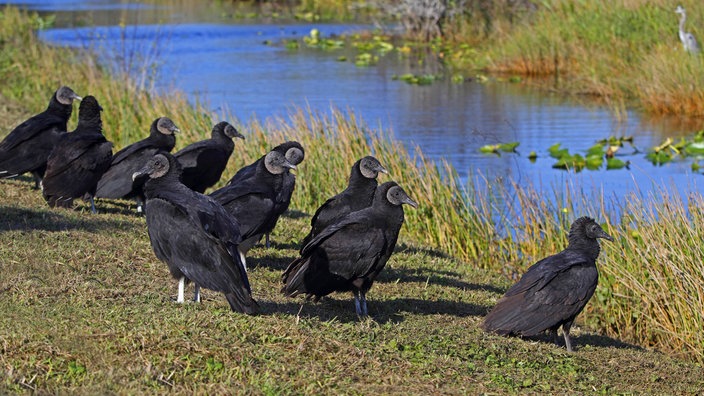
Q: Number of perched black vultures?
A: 10